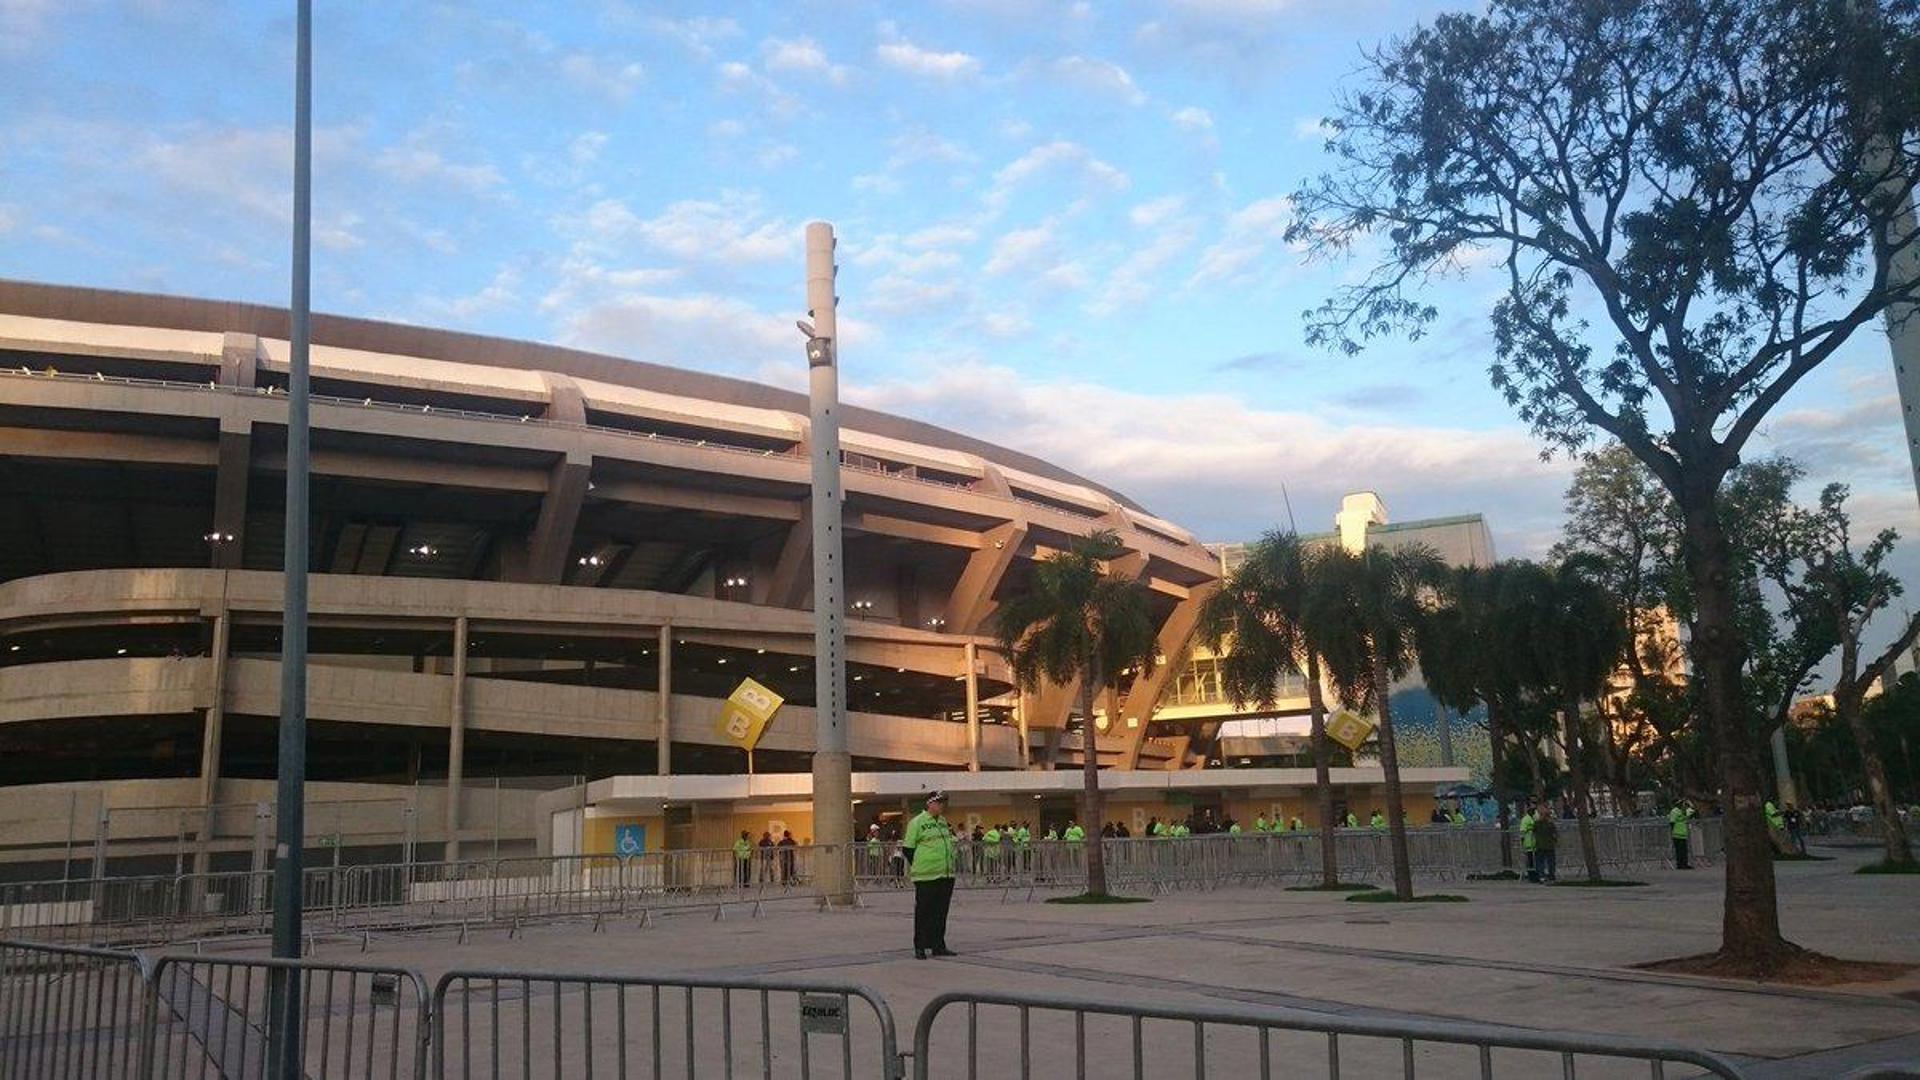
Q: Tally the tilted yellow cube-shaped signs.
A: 2